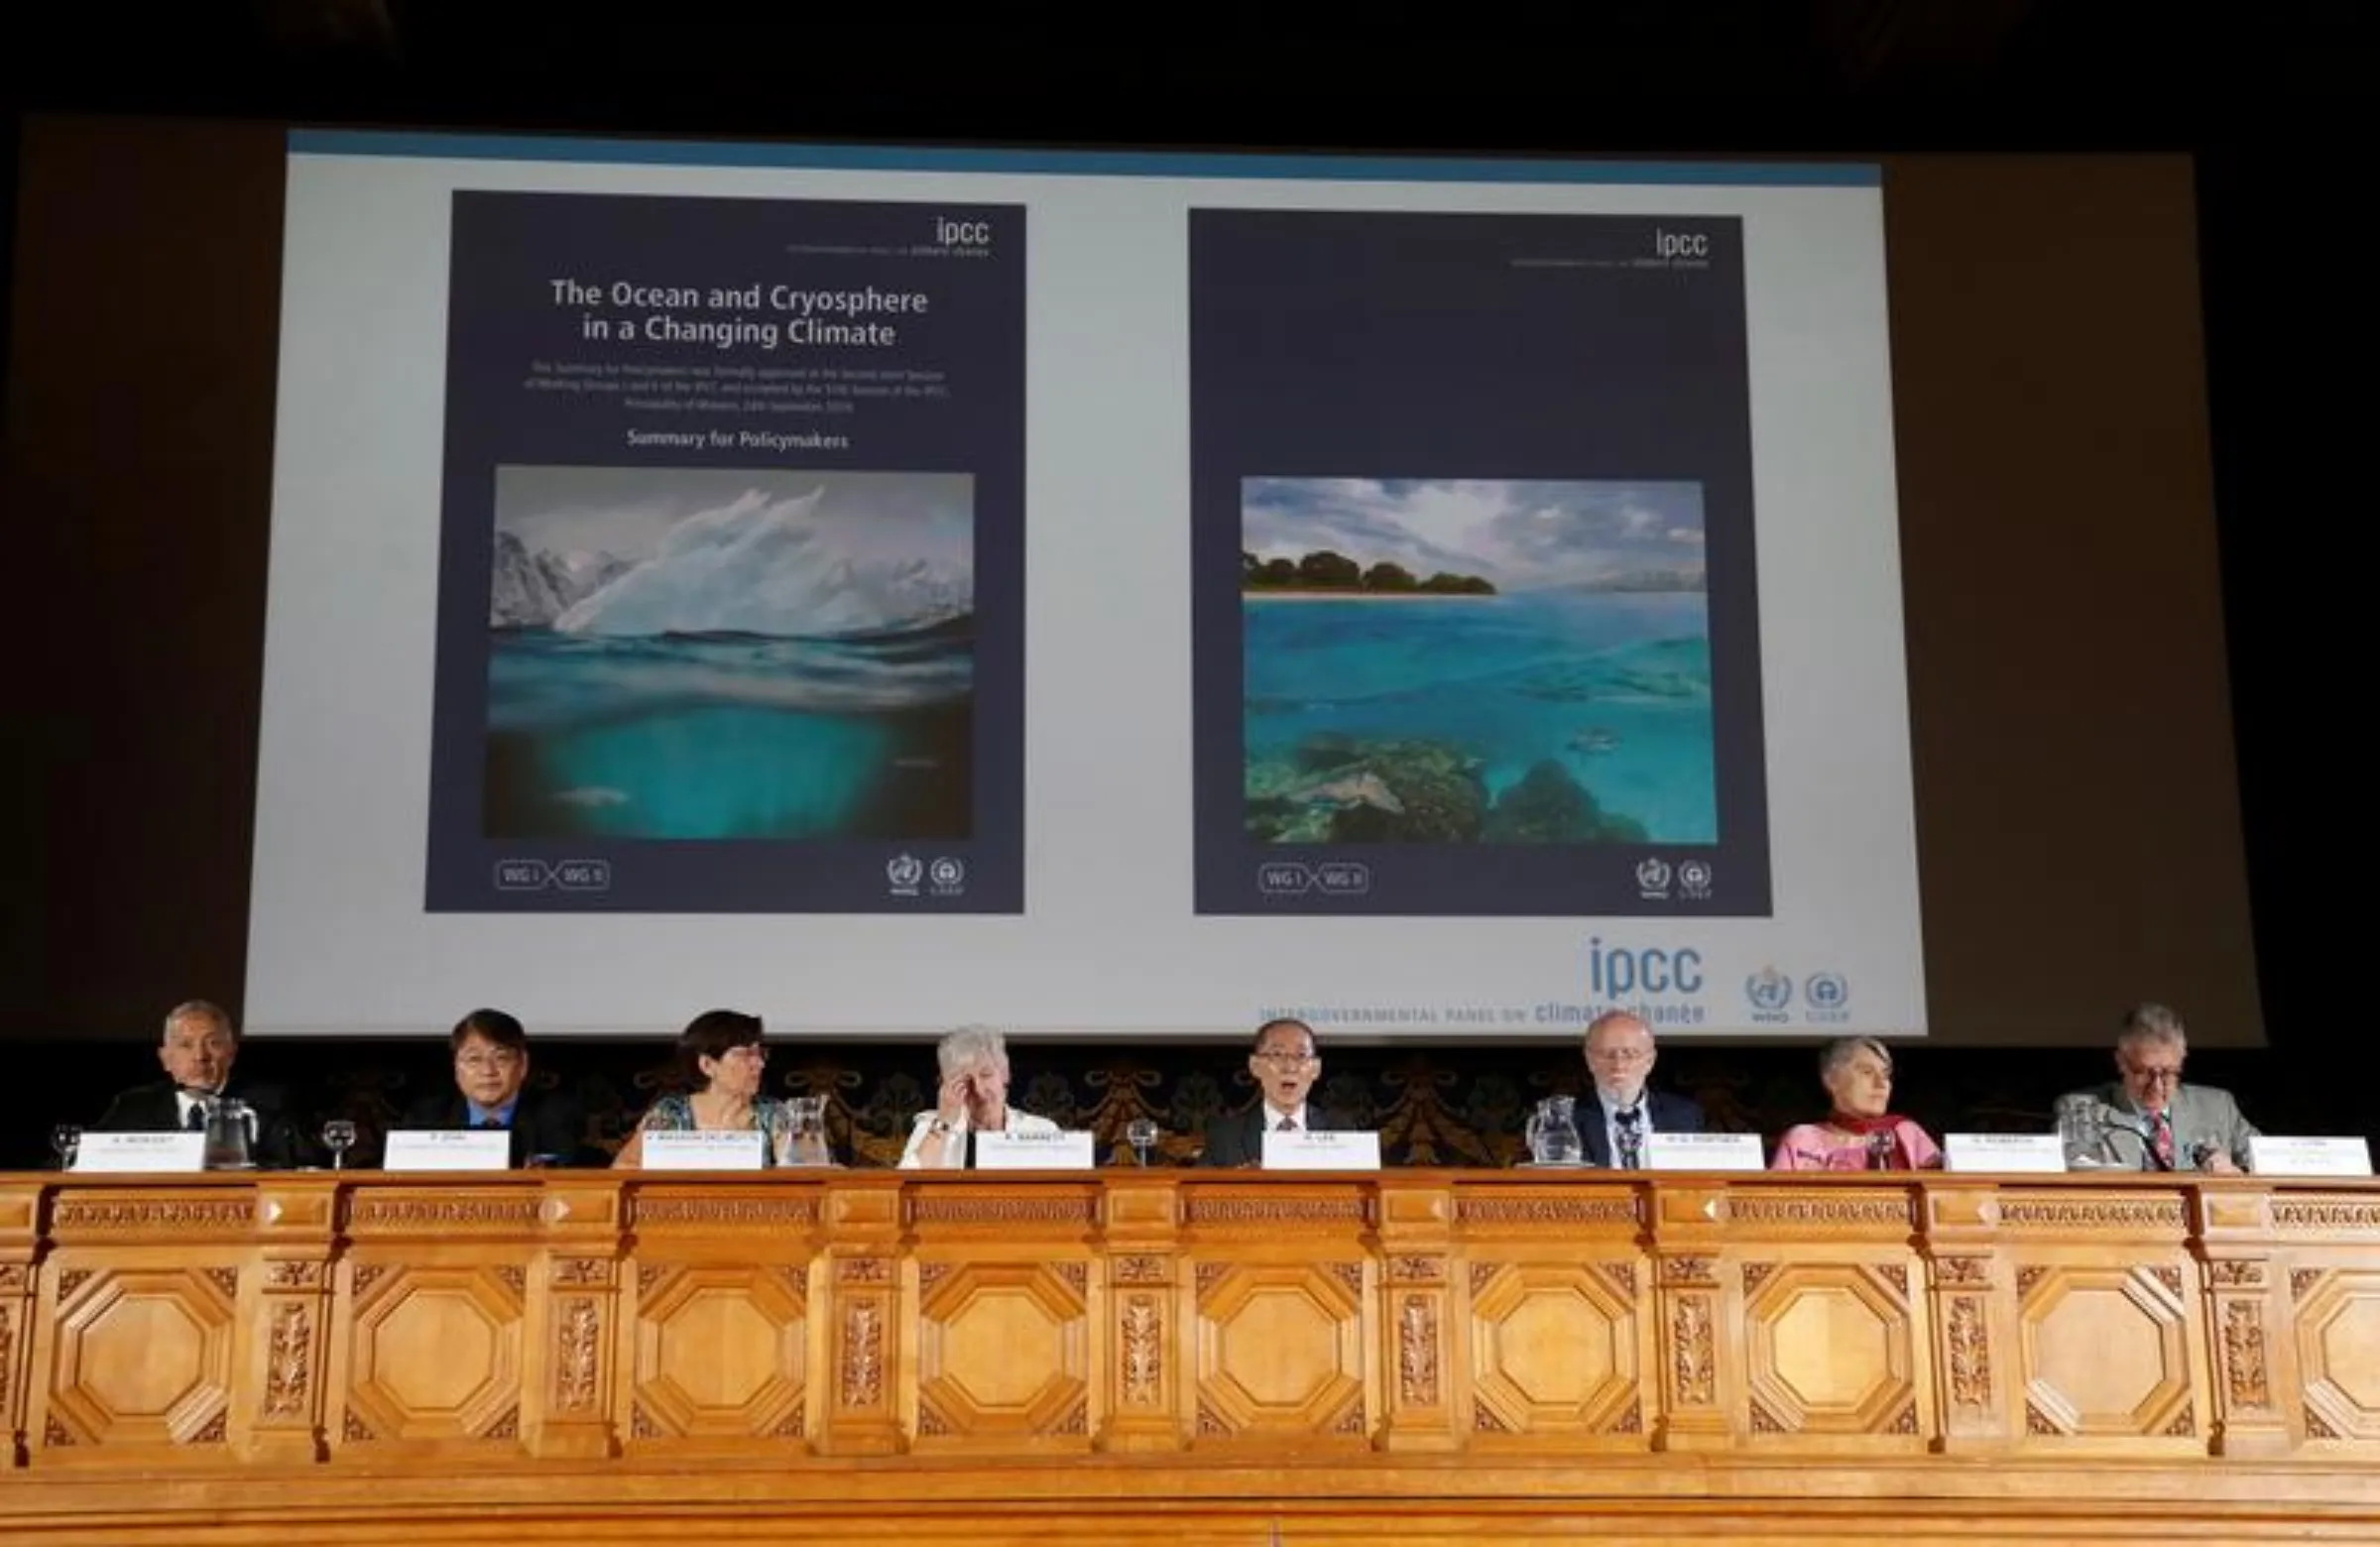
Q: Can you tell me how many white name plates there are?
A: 8